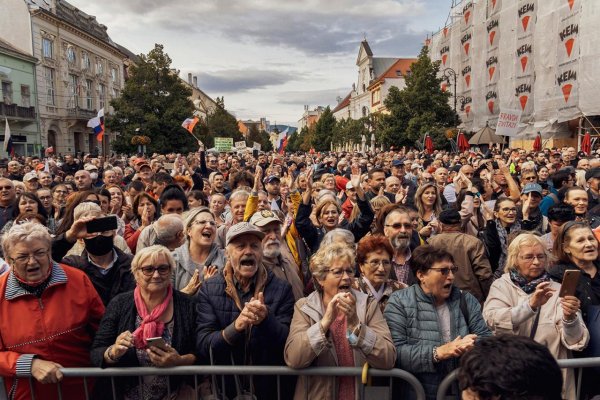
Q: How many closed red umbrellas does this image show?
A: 4